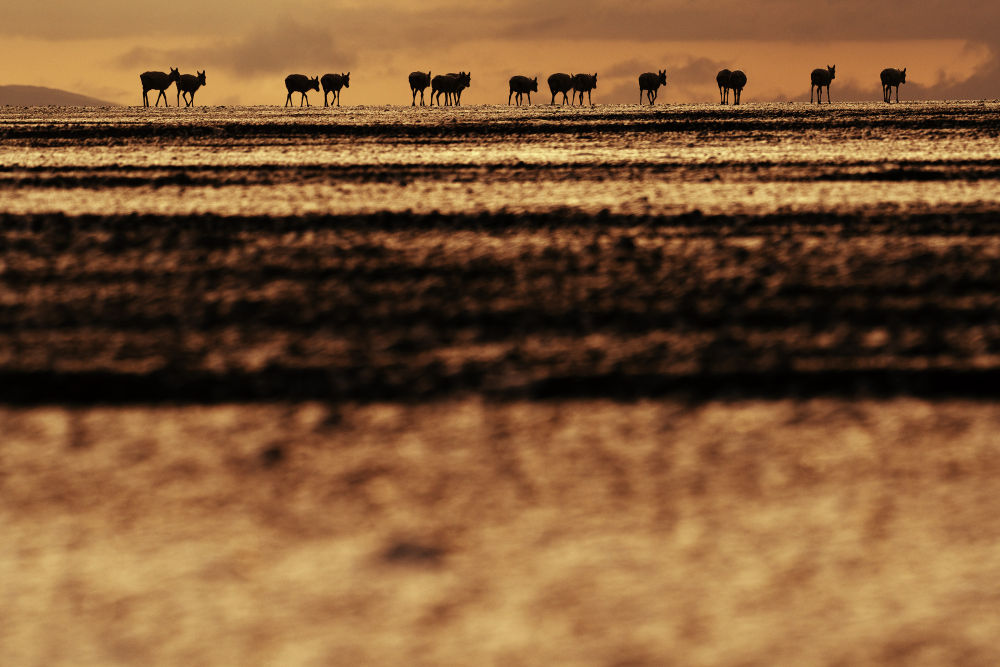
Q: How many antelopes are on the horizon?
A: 15